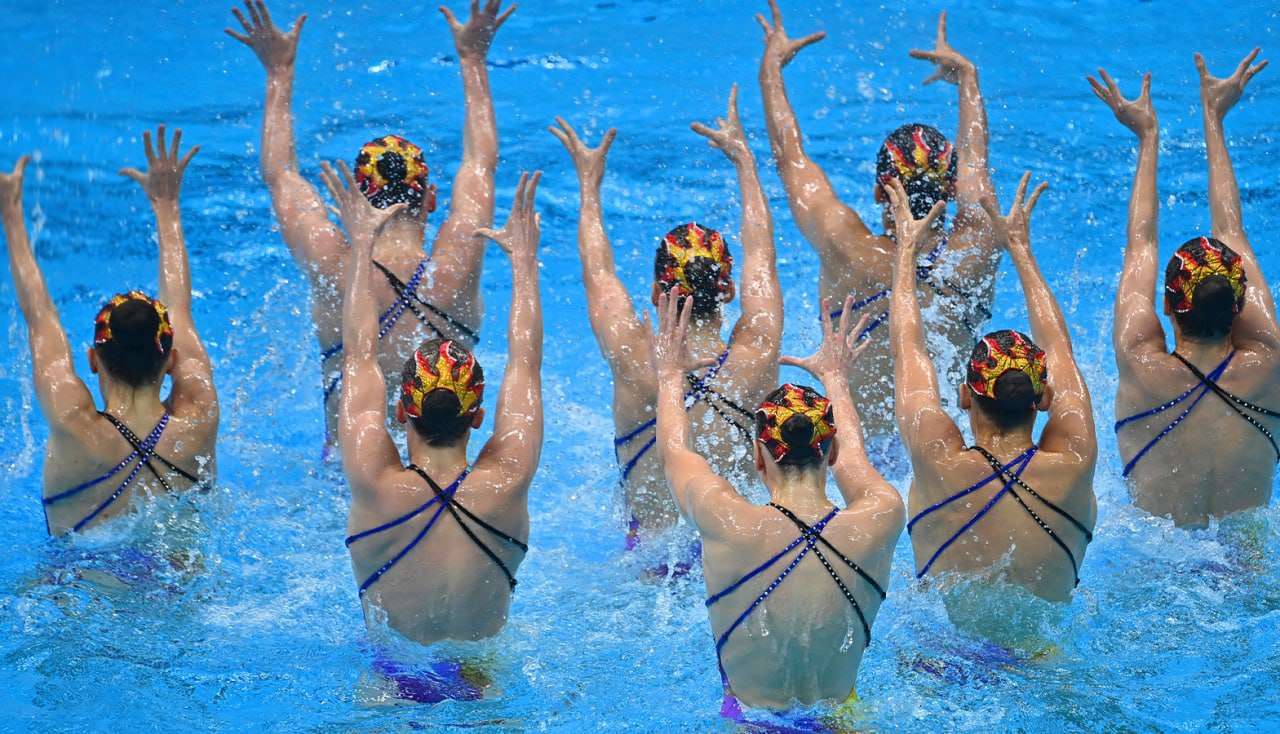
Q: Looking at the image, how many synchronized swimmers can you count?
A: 8